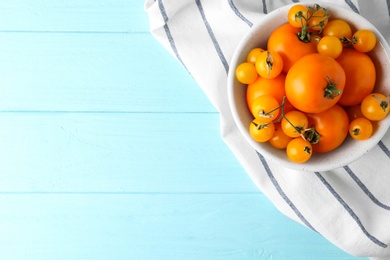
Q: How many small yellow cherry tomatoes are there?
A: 15